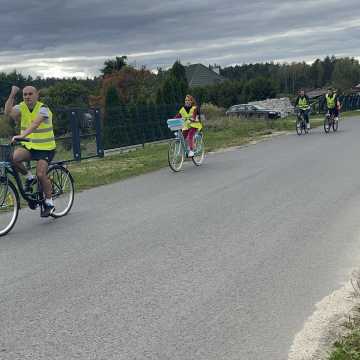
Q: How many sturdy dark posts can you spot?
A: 2